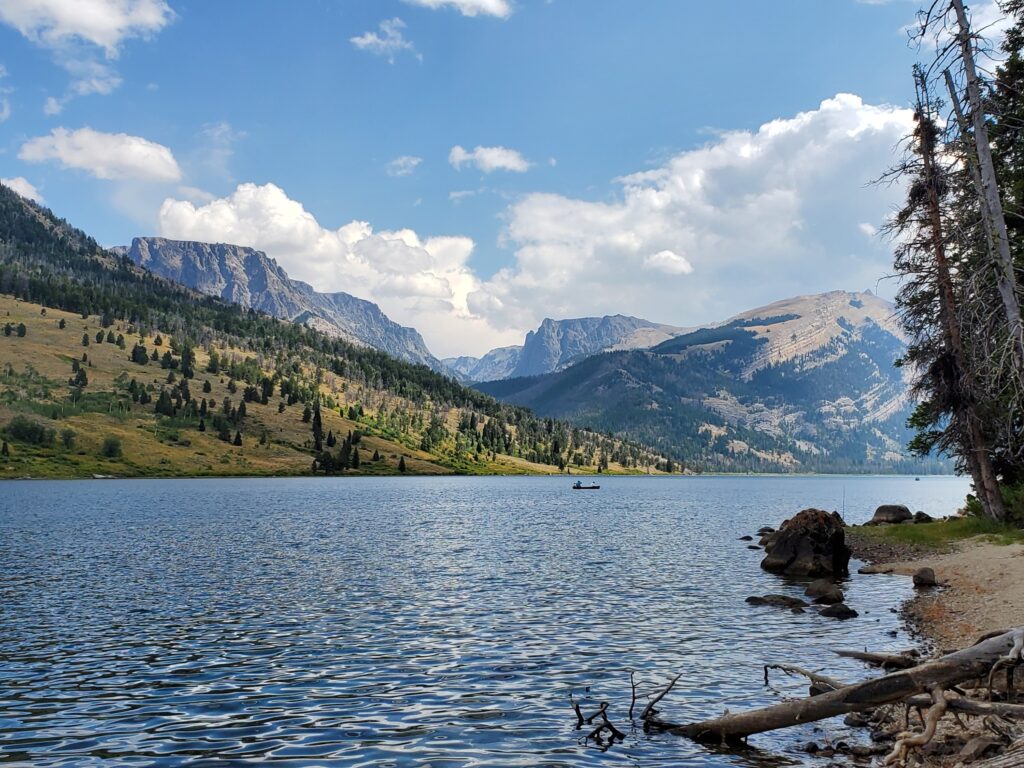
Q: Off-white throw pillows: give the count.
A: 0